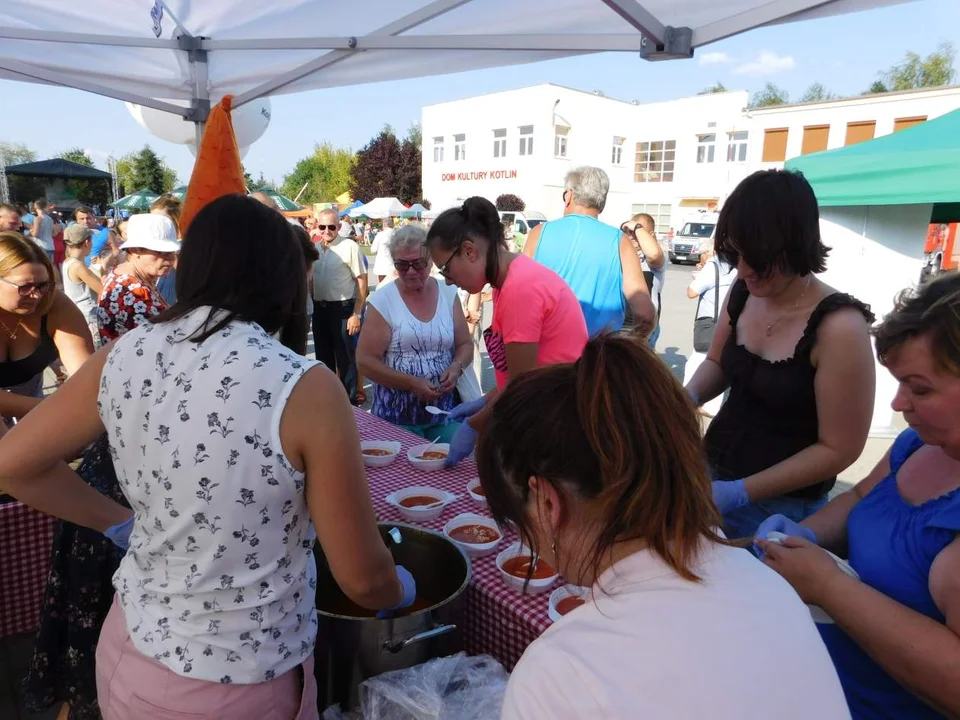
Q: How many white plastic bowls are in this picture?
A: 7